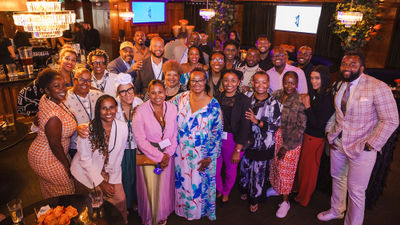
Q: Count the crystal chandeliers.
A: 4